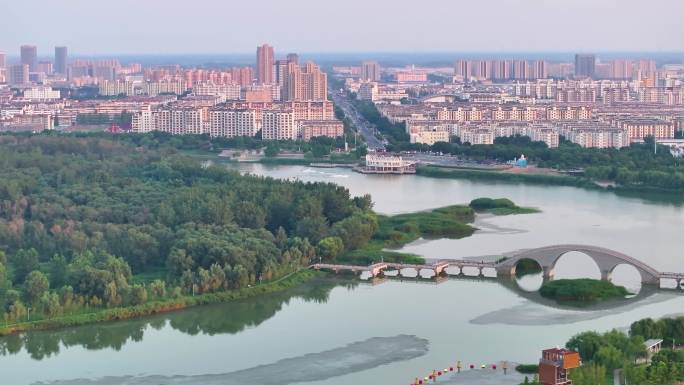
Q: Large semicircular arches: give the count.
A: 3